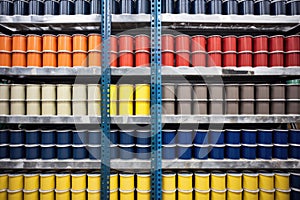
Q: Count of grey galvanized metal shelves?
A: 4